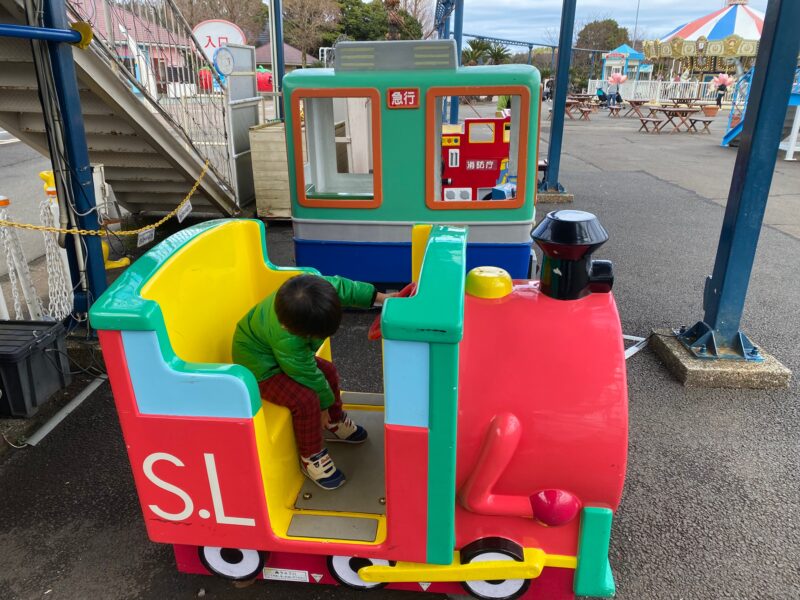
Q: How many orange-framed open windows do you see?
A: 2